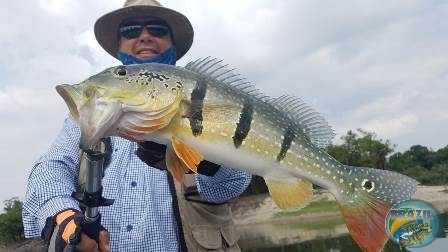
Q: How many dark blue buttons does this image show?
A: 2